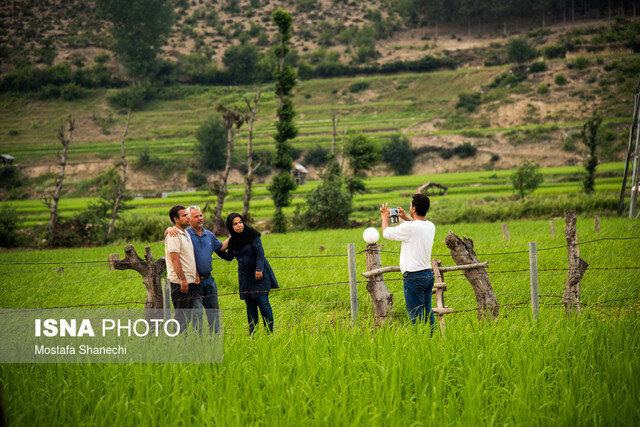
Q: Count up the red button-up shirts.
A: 0